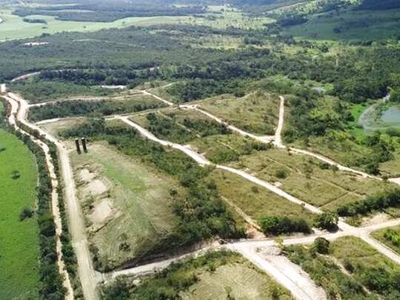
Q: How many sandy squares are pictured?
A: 3